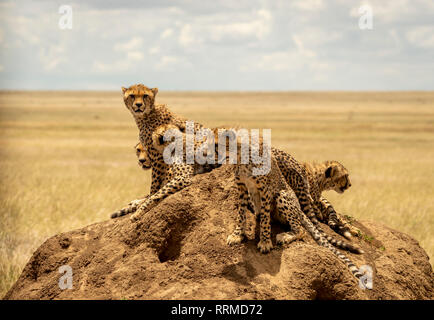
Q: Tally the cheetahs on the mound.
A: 5